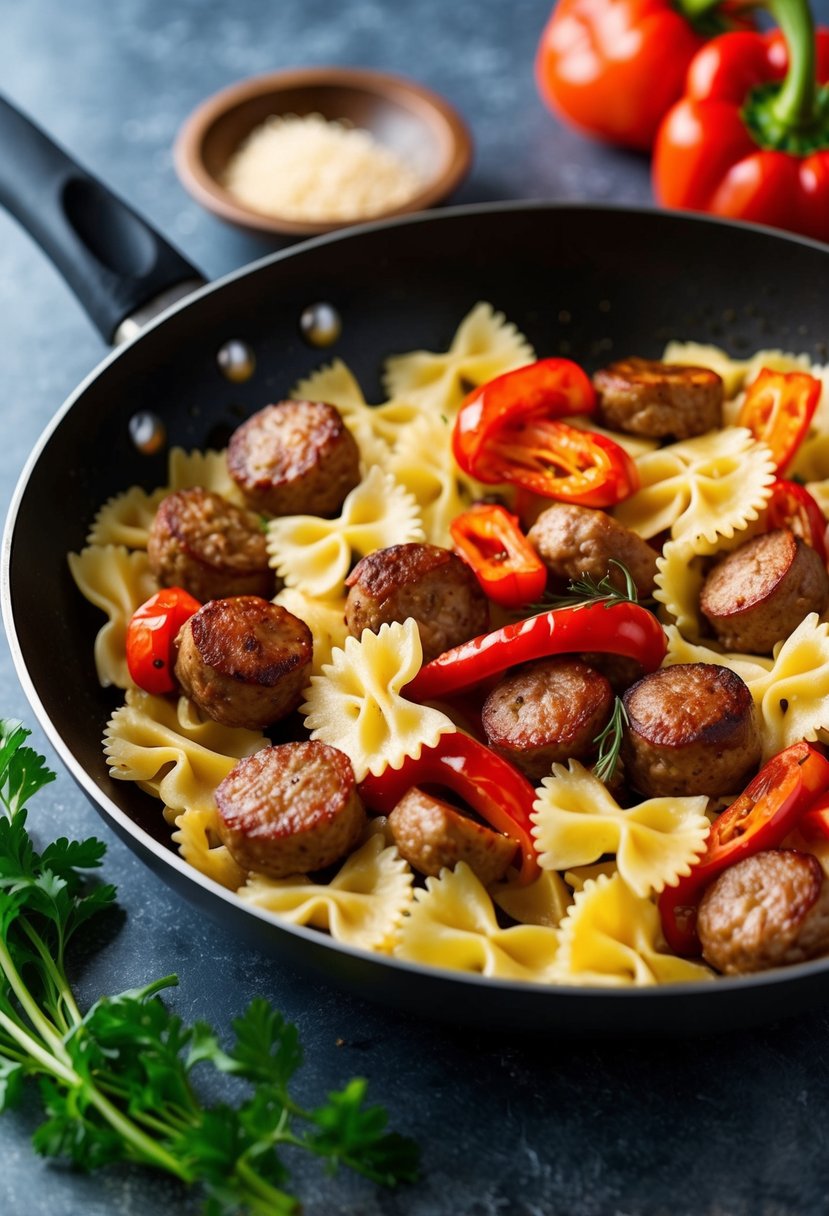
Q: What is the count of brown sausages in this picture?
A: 12